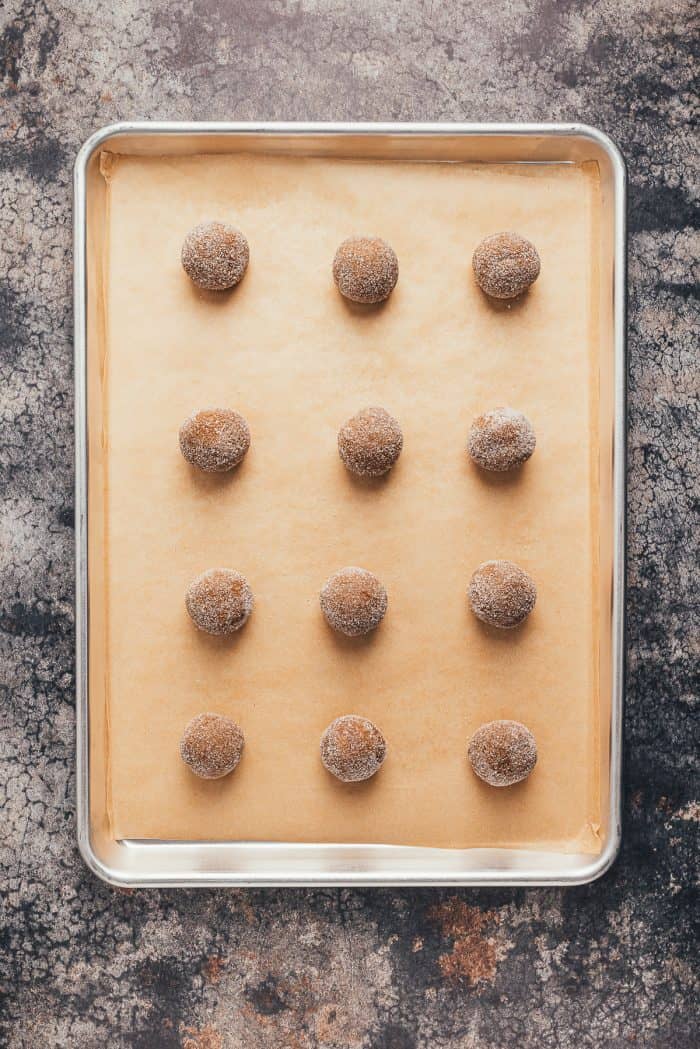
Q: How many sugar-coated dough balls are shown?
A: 12